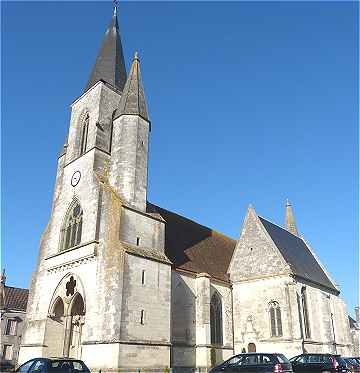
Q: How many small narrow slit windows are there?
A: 3